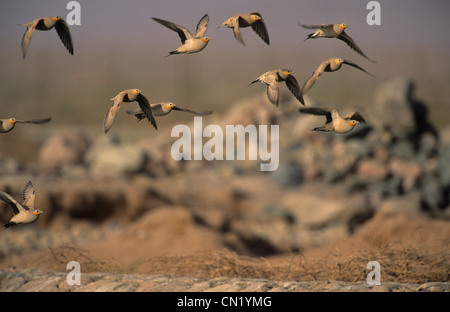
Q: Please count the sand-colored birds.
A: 11